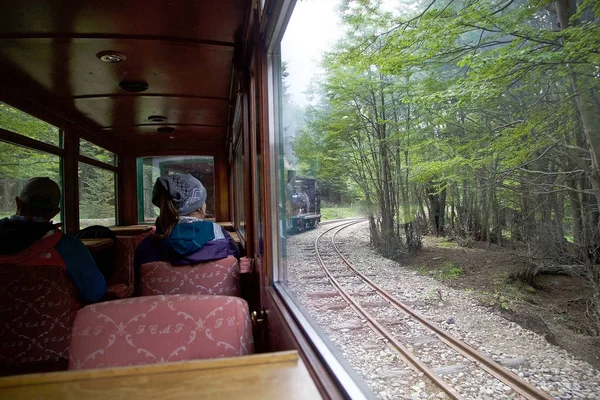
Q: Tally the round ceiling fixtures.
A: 4